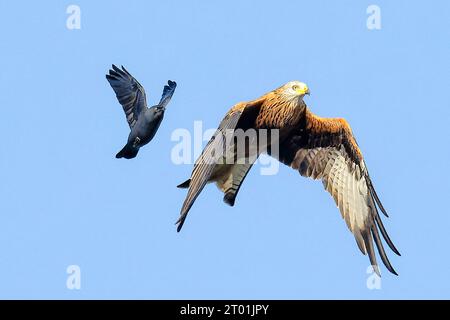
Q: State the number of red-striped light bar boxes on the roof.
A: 0